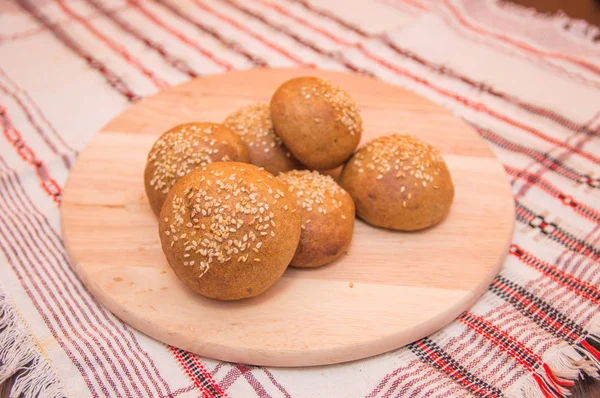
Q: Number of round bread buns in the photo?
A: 6